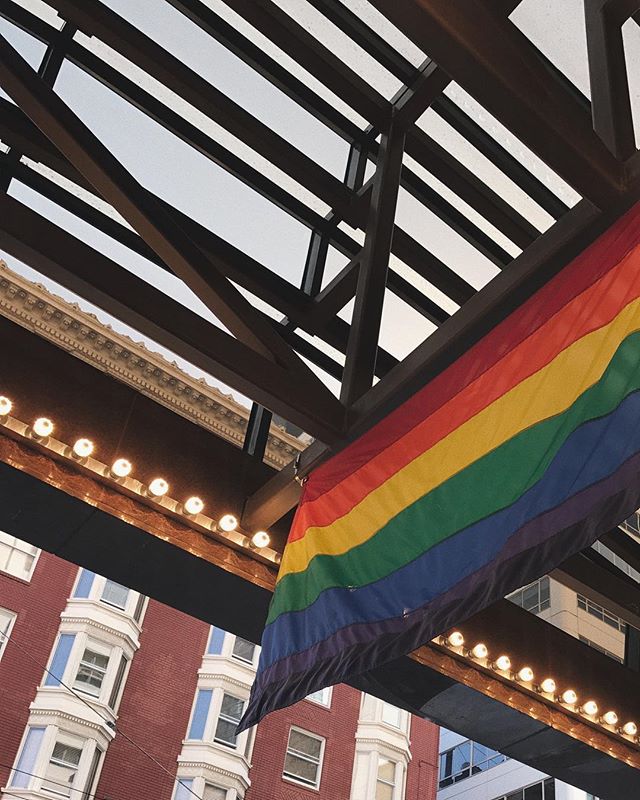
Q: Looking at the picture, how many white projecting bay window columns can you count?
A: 3